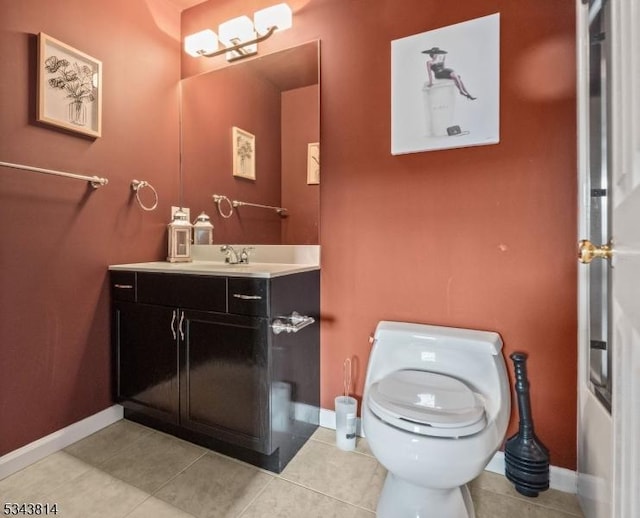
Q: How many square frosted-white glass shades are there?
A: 3